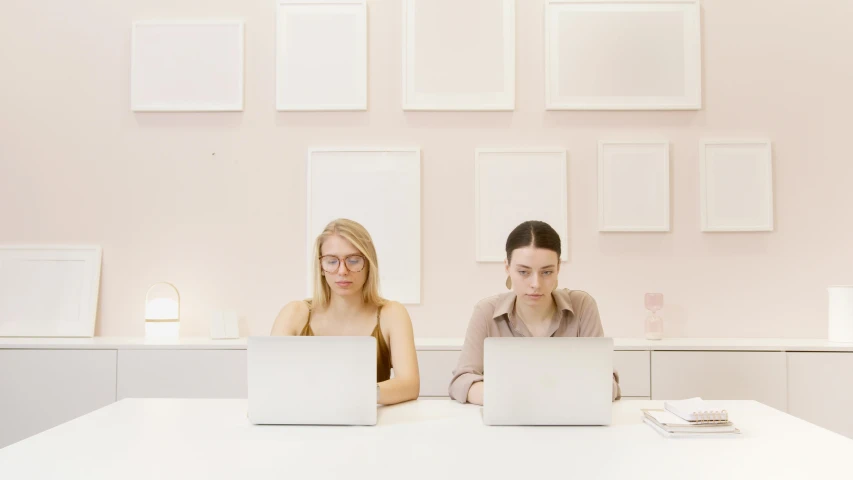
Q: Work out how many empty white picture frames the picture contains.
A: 9